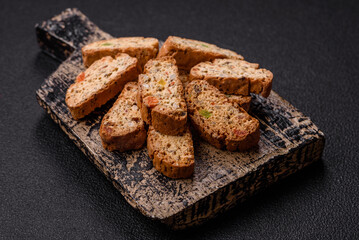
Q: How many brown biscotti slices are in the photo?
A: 9